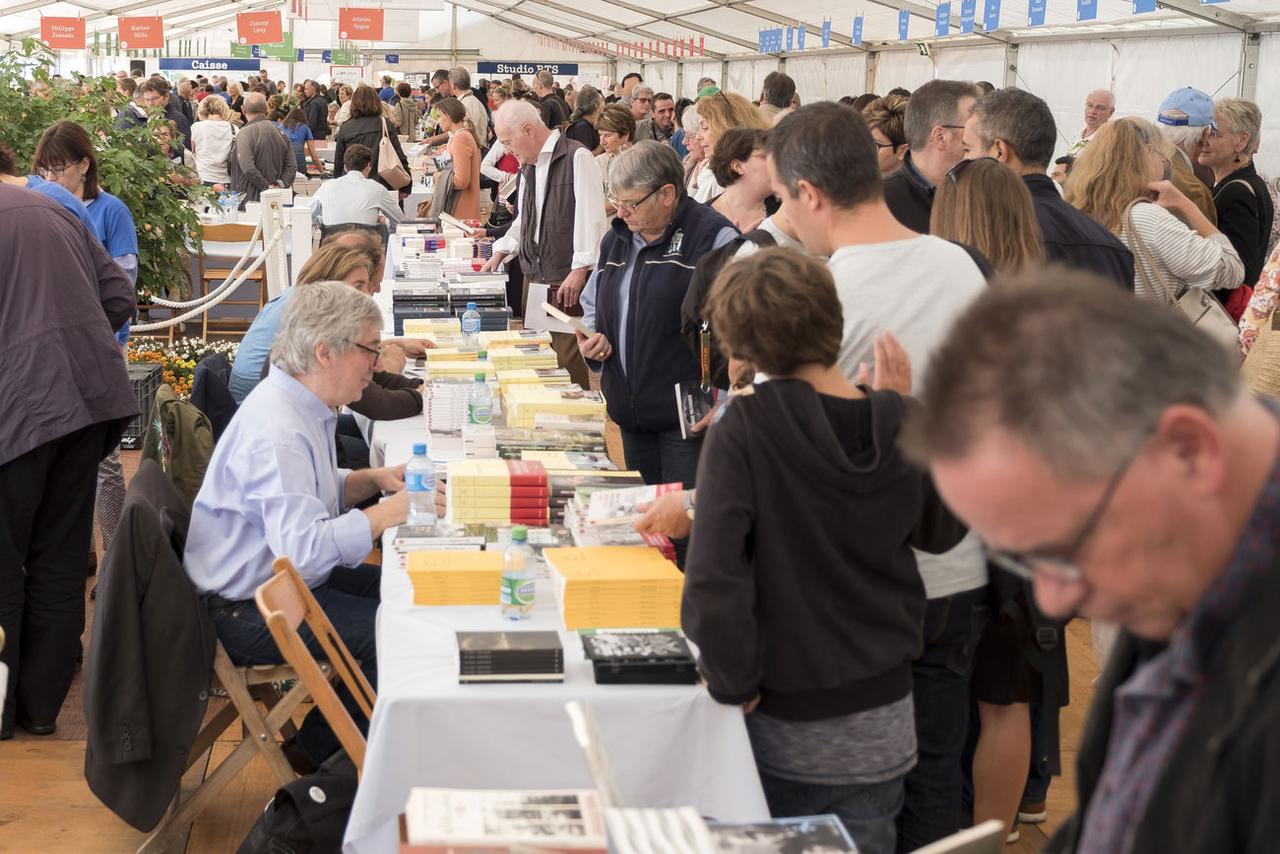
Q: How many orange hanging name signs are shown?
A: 4